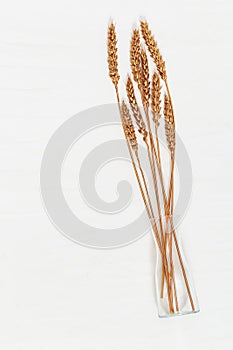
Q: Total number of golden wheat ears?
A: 8